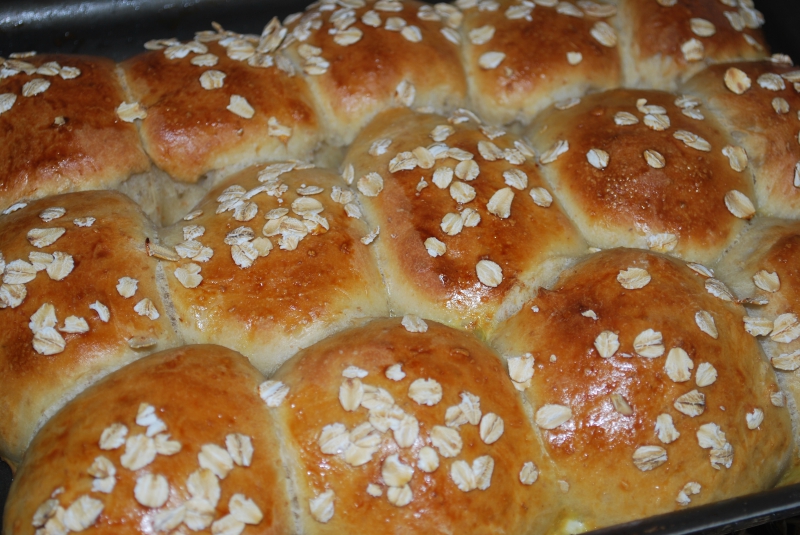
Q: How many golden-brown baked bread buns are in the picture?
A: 14